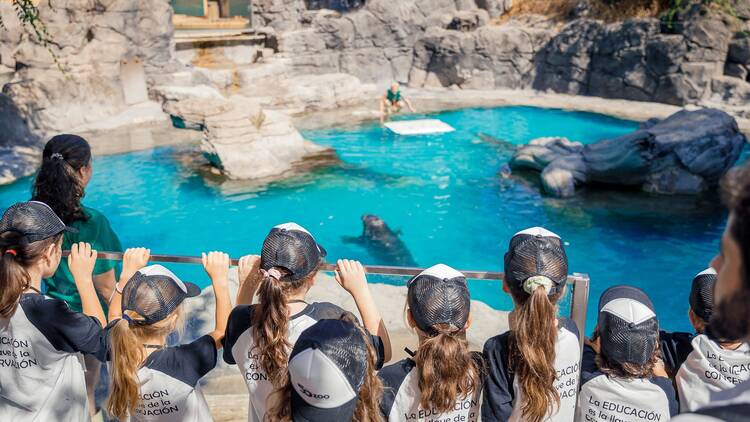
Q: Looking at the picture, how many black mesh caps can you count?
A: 8